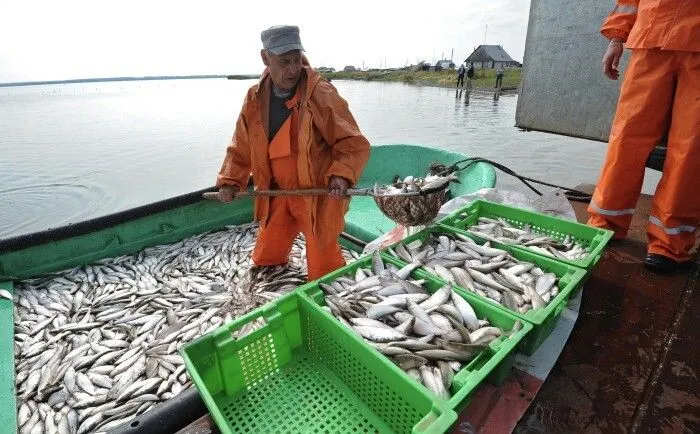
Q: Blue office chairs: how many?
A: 0